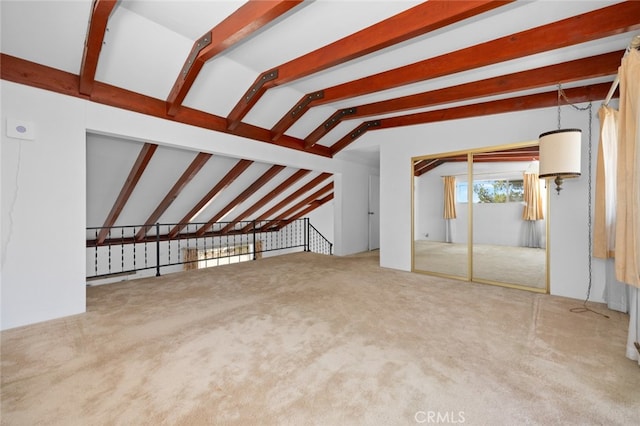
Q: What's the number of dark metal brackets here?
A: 5